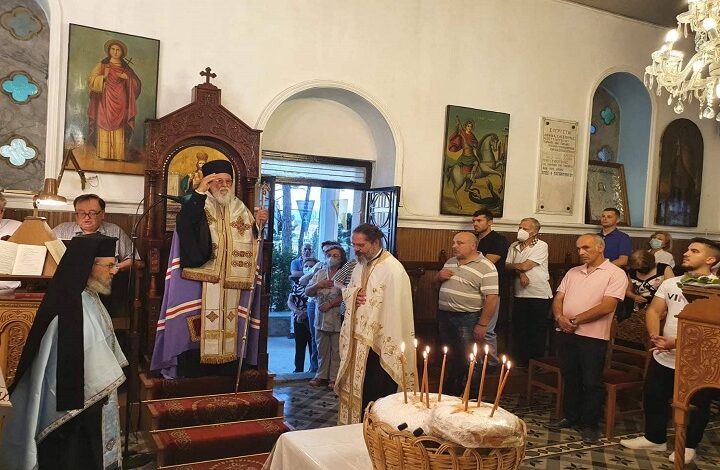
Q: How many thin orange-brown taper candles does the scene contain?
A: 10